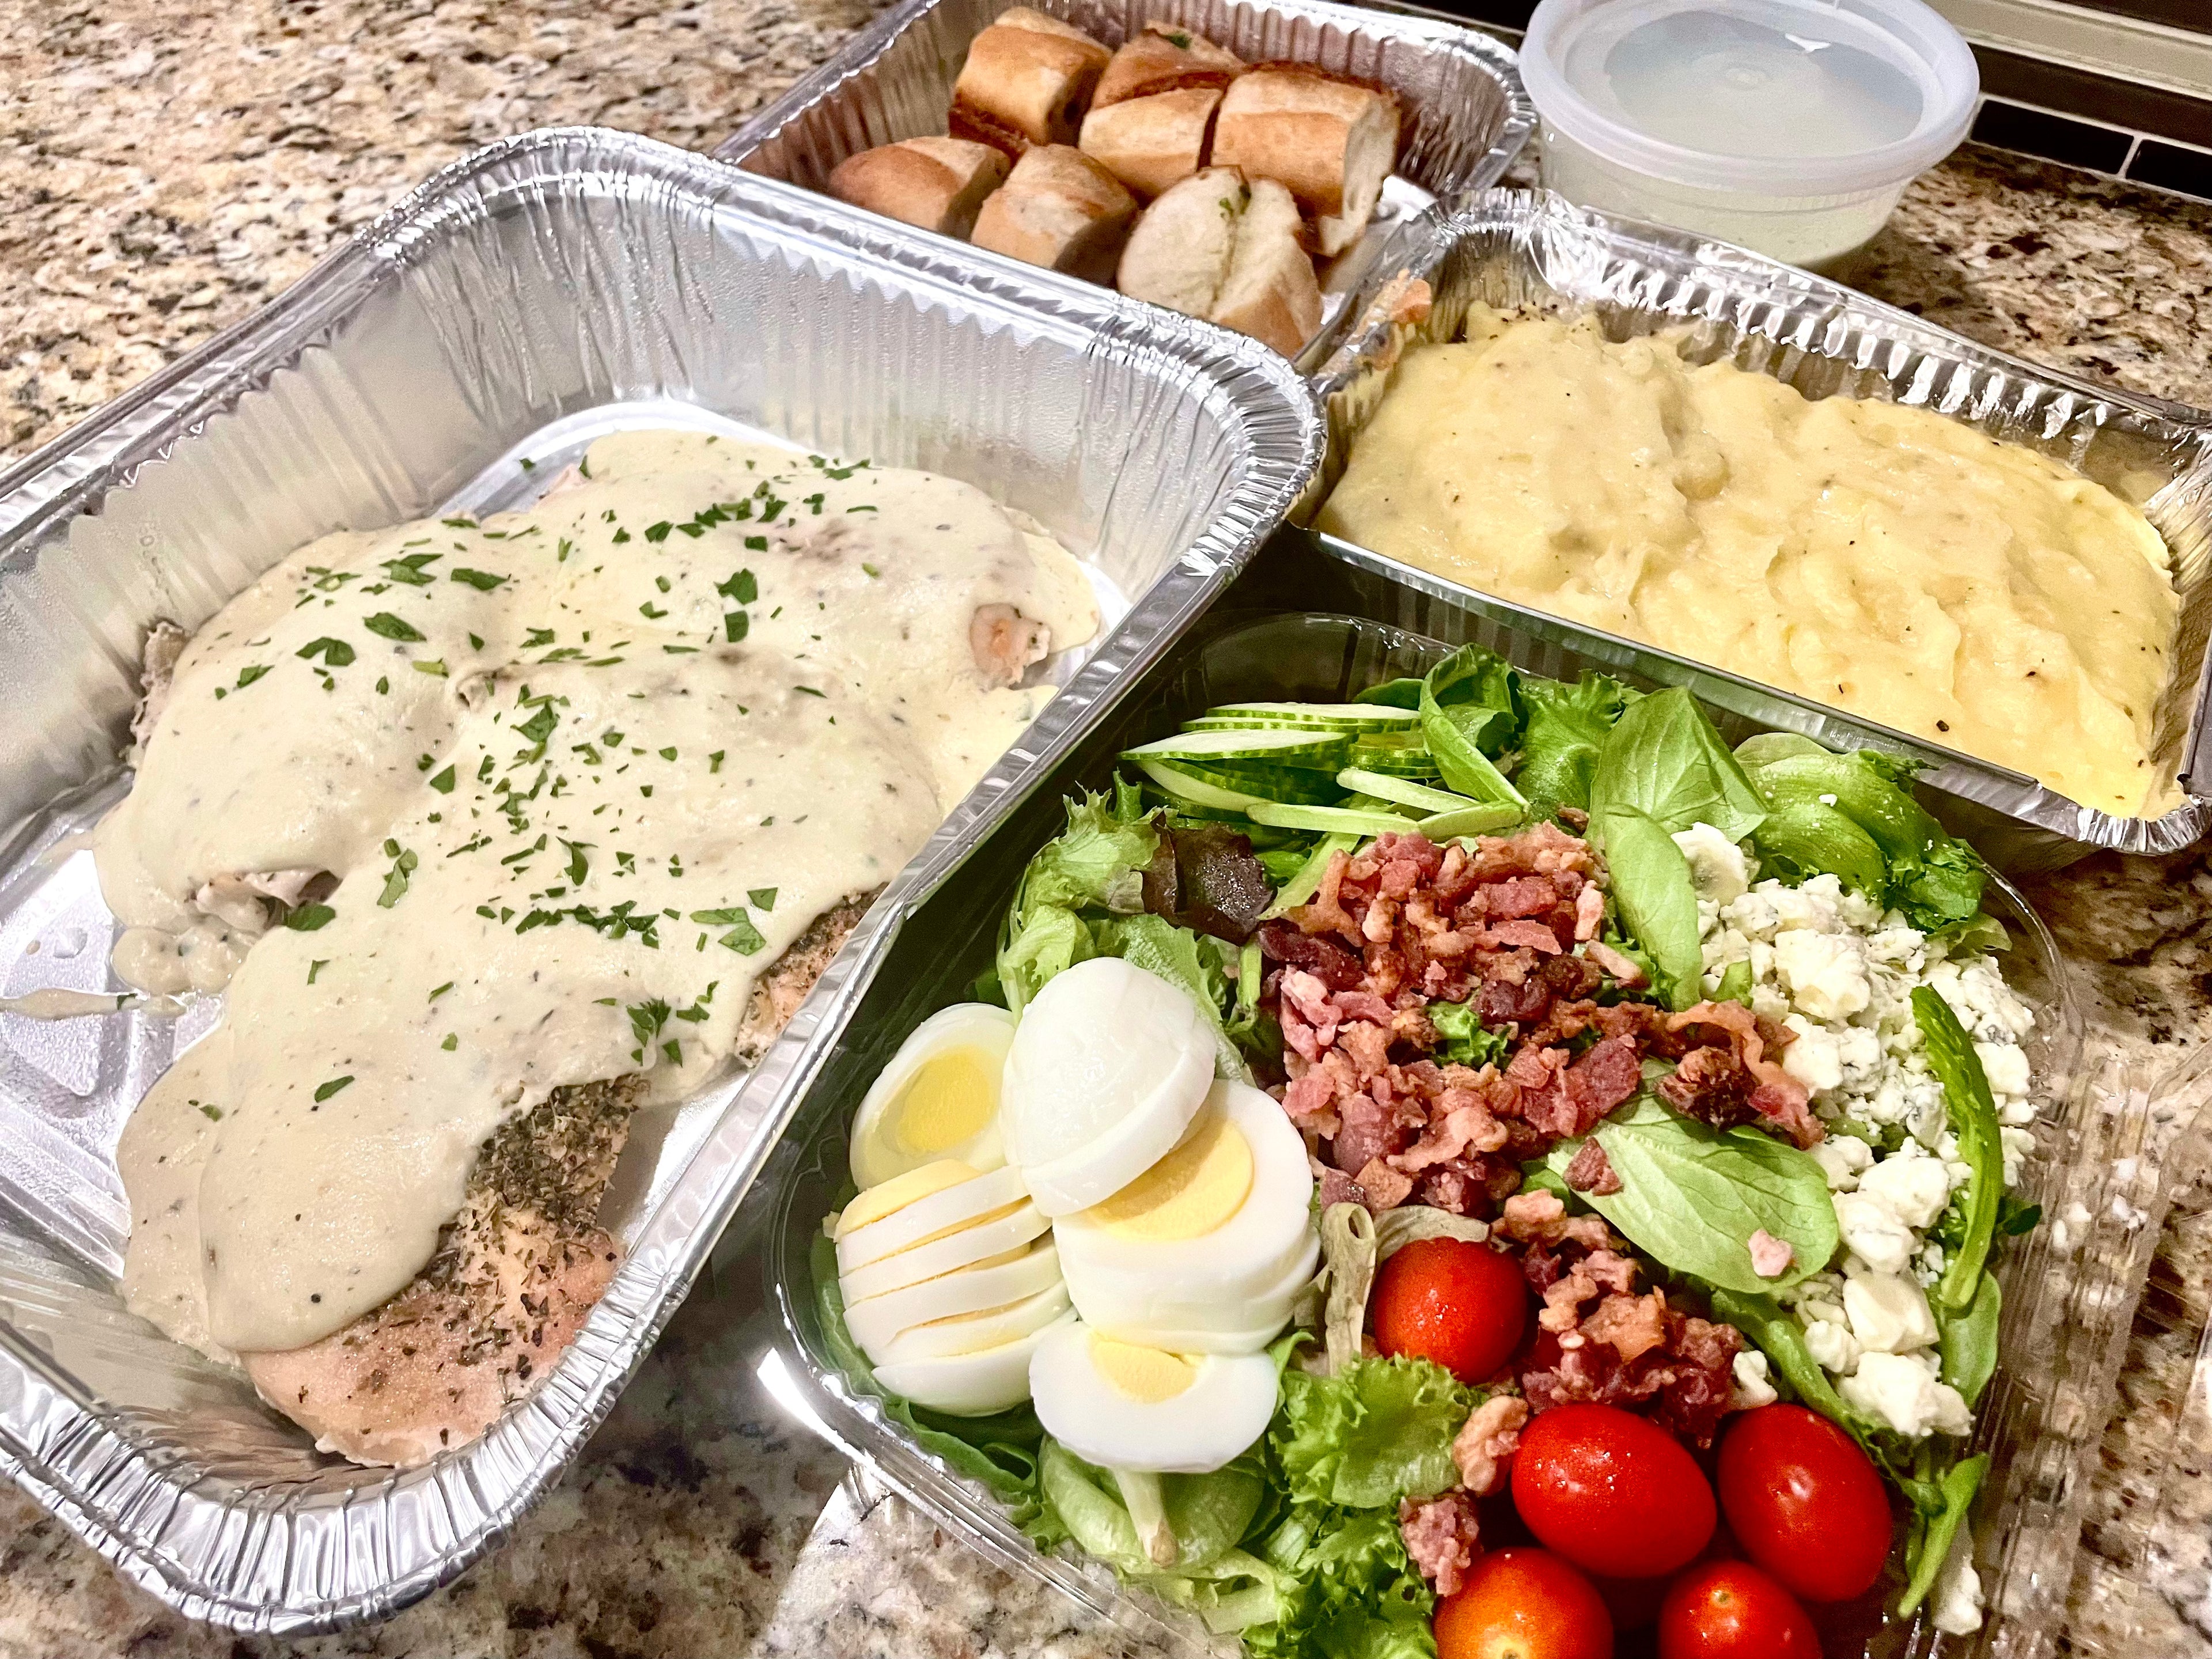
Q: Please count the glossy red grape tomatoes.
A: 5